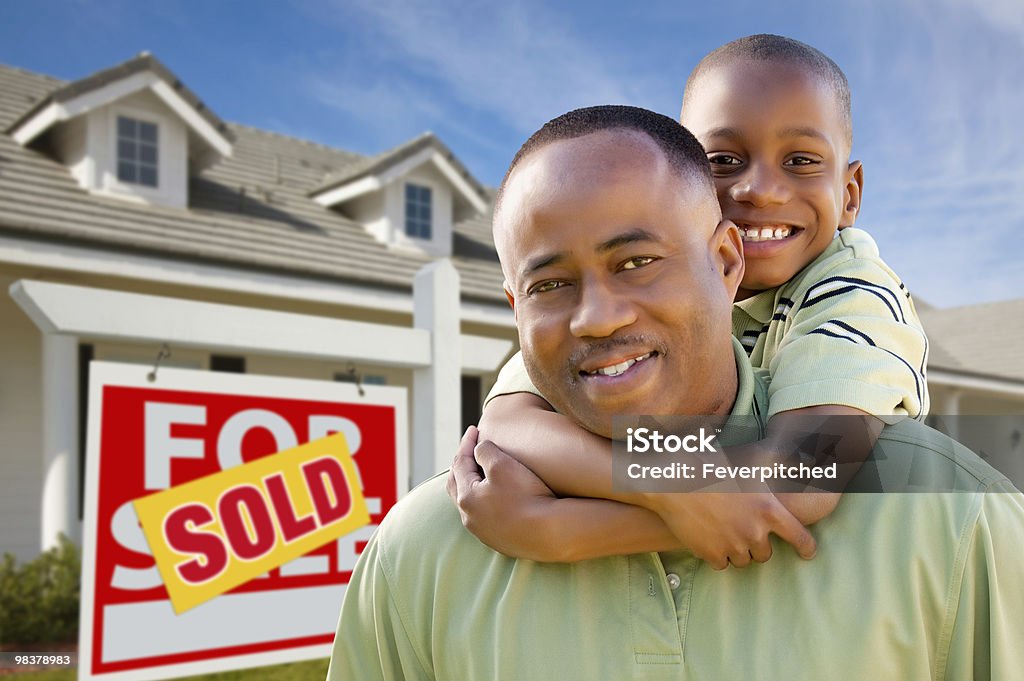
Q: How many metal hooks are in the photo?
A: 2